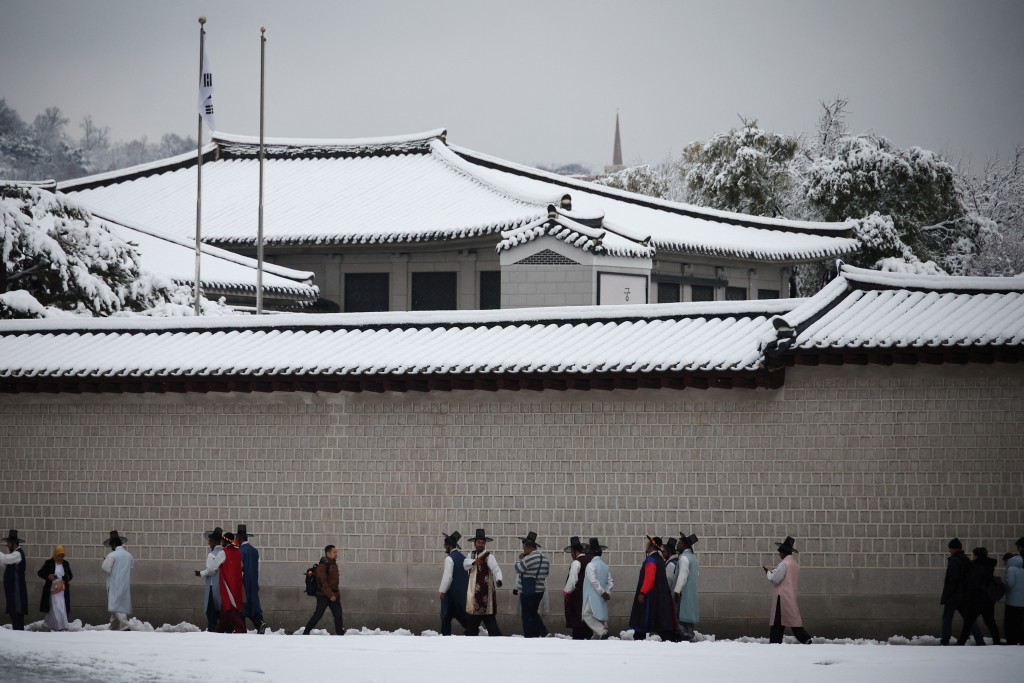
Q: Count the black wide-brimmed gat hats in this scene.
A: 12